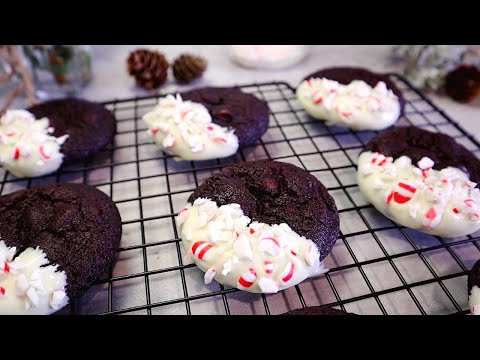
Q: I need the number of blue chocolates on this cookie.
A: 0